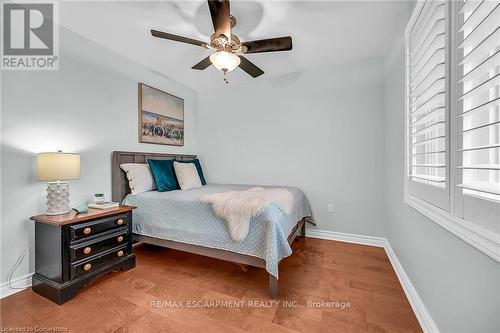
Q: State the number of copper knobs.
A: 6